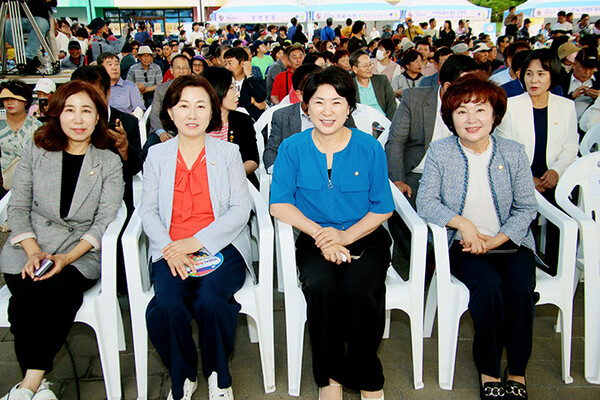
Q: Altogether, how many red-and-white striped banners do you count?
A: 0